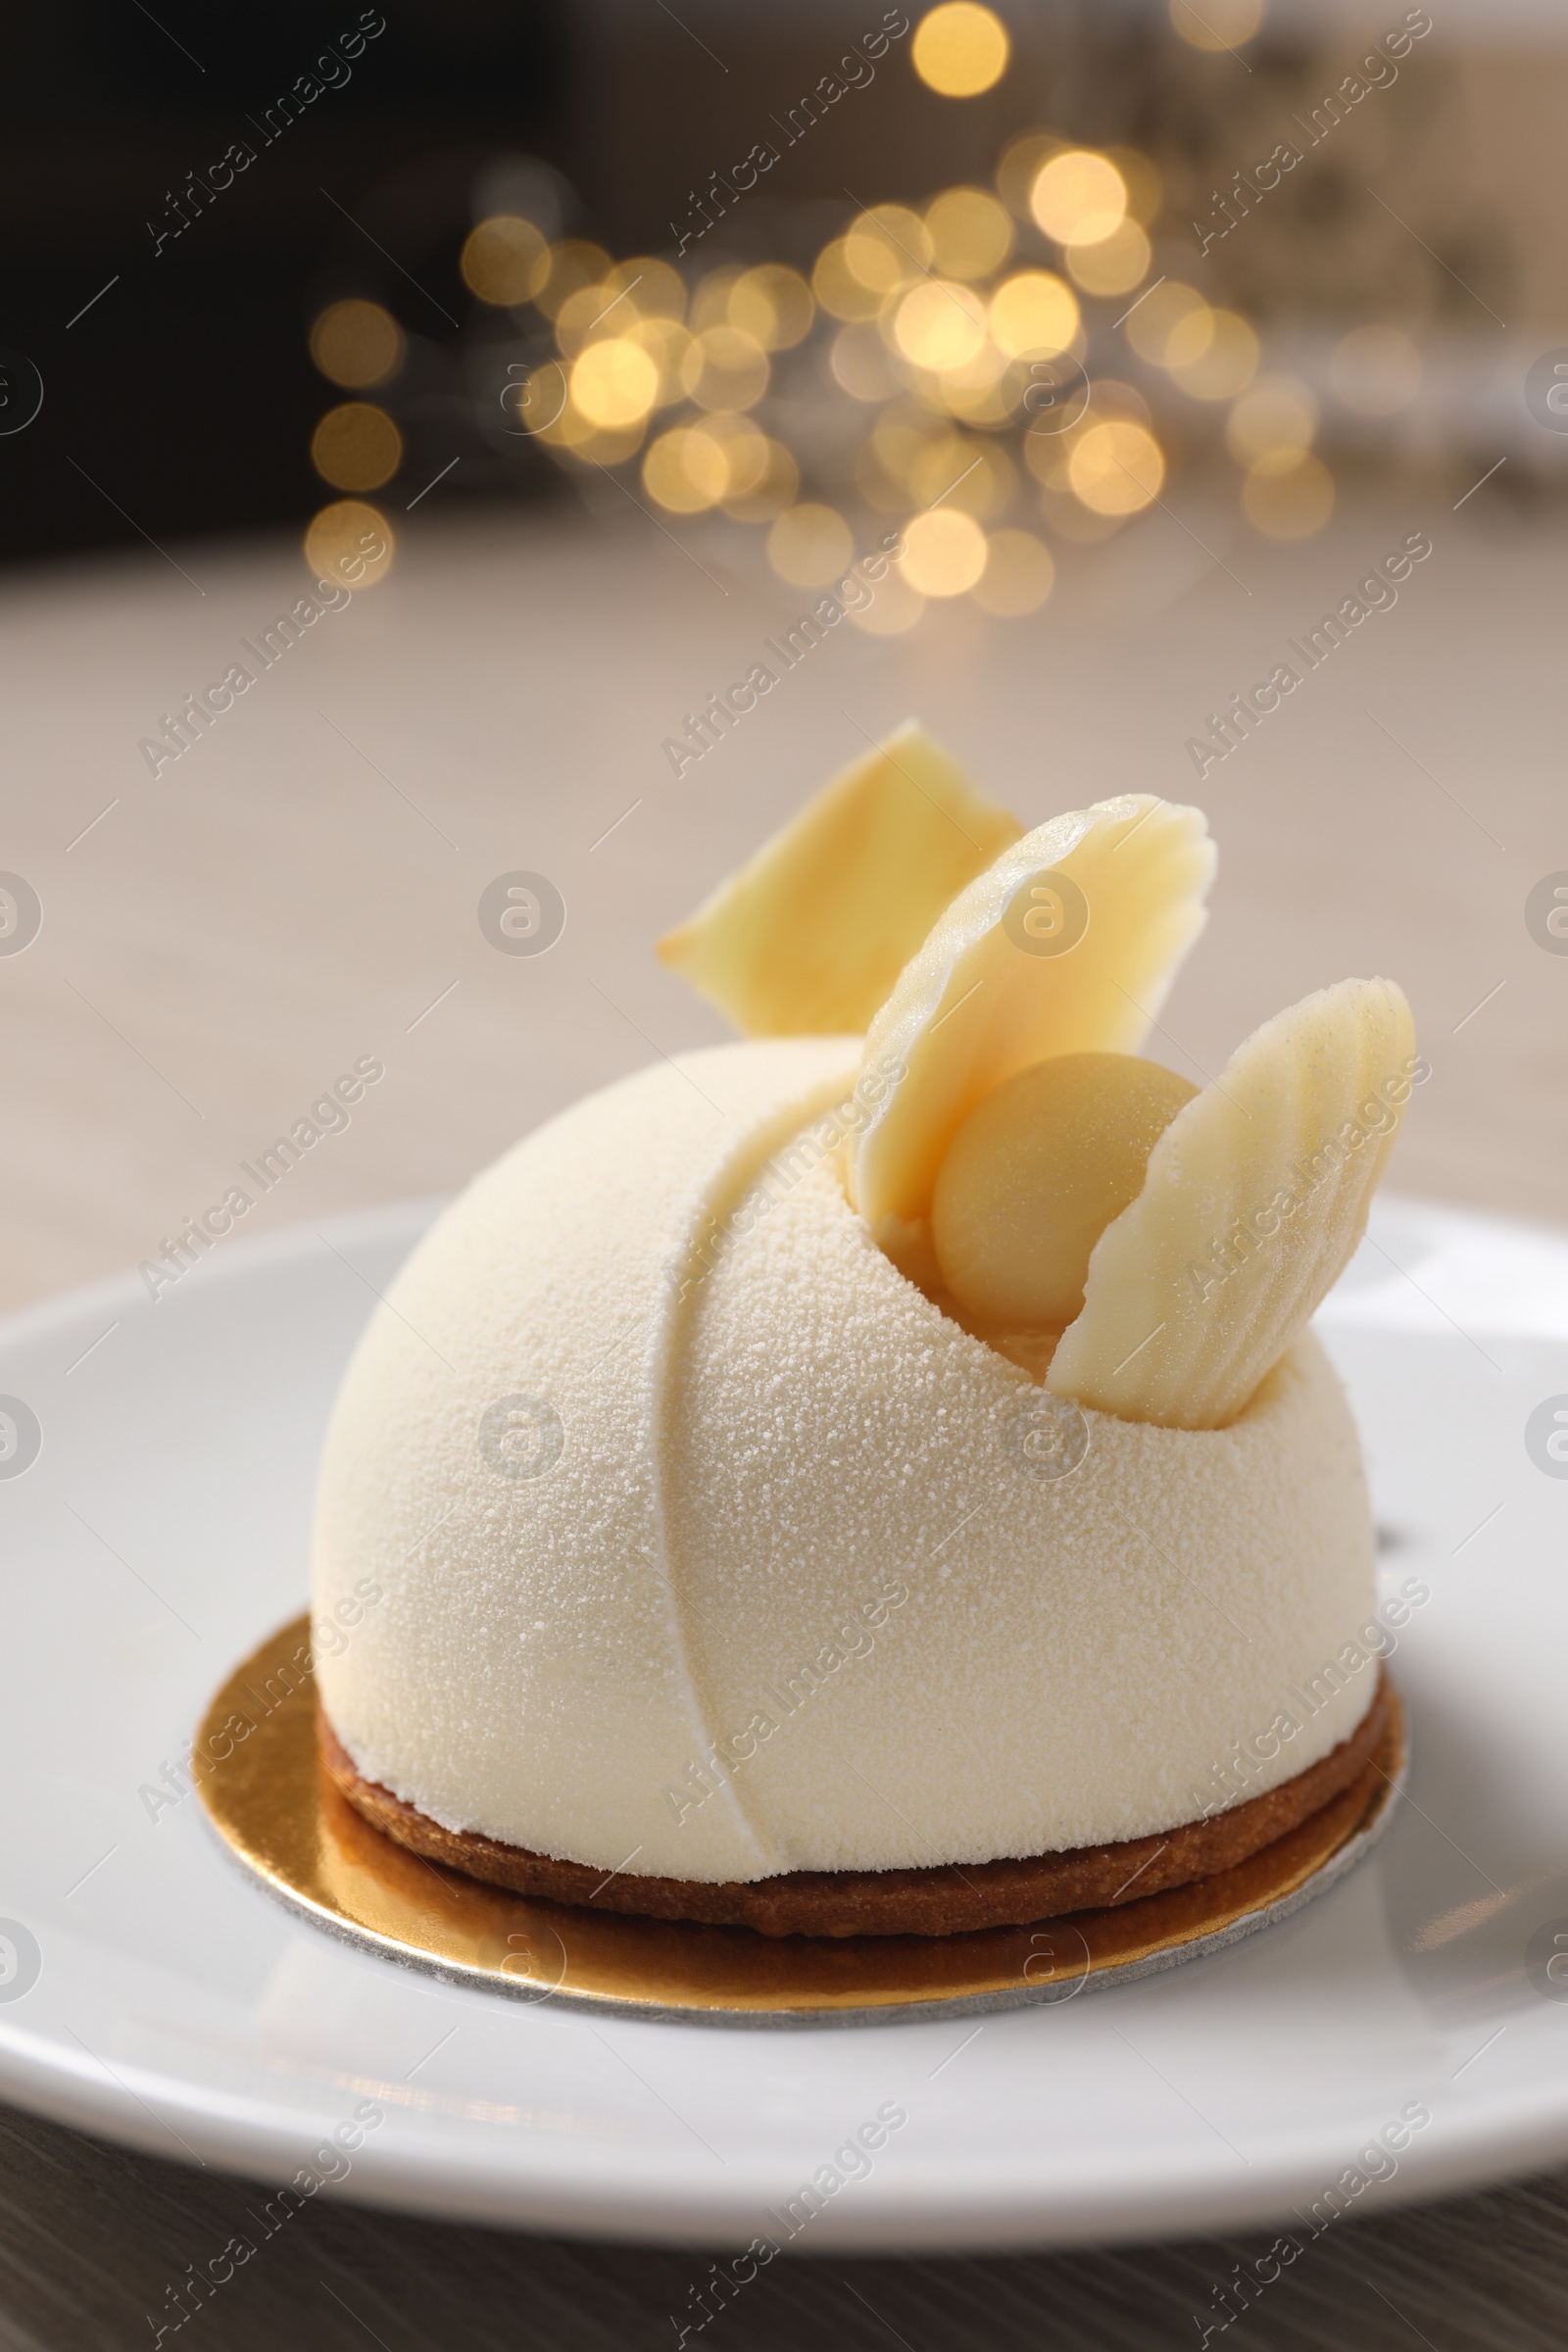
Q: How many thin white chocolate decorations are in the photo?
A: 3